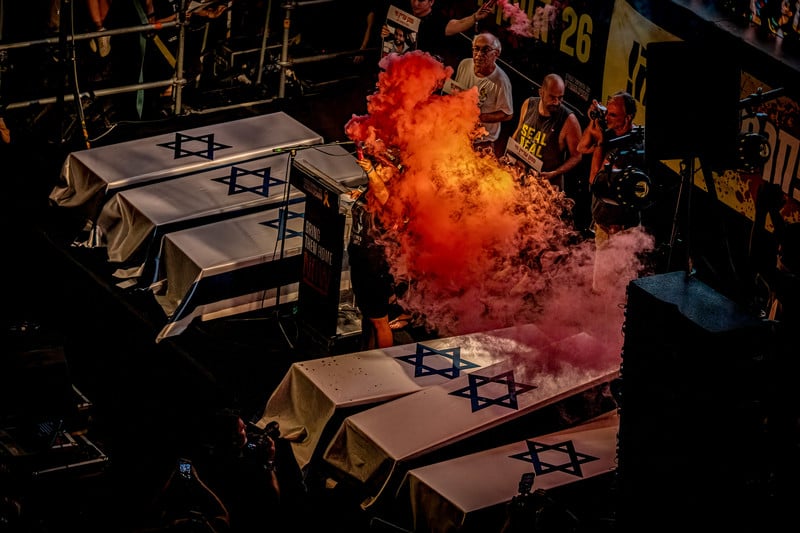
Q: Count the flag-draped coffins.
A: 6